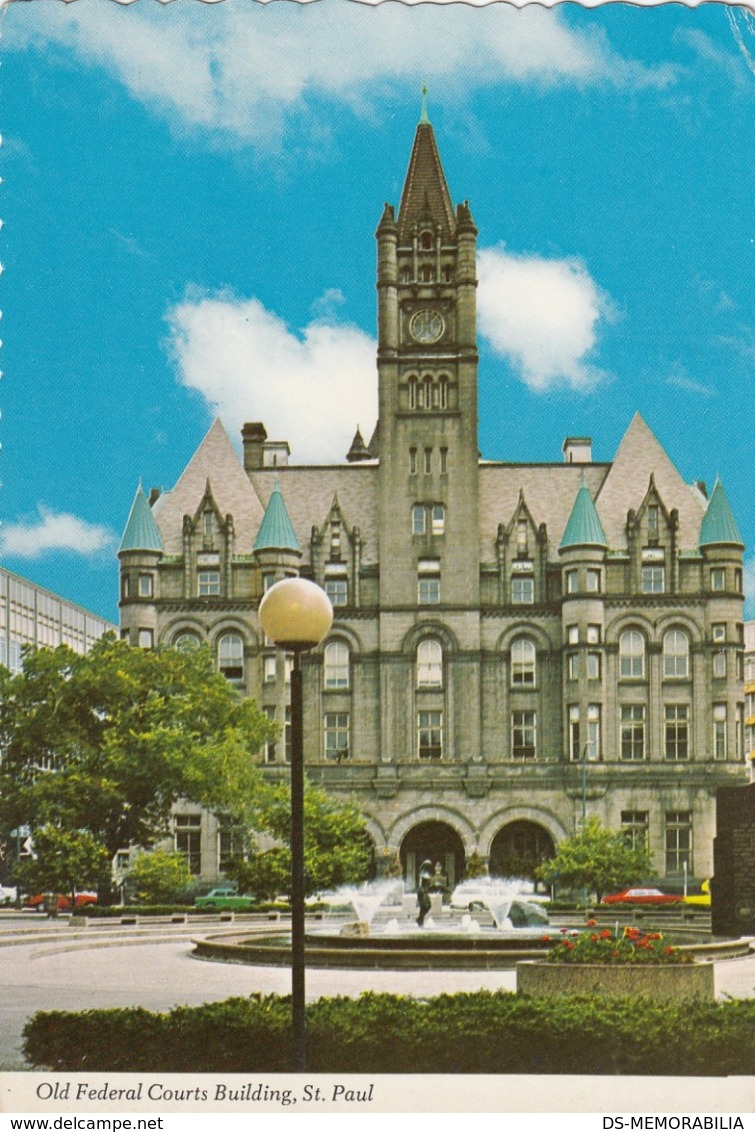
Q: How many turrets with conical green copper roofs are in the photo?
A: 4